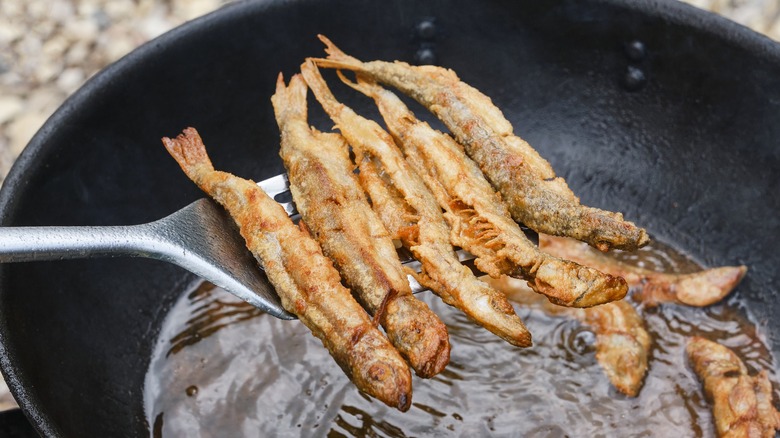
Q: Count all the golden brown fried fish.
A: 8